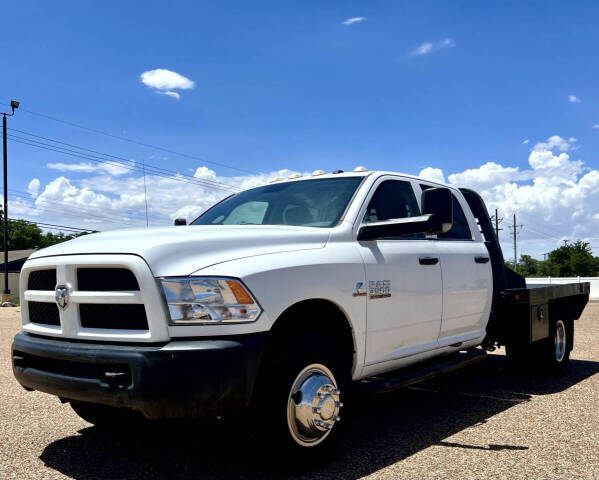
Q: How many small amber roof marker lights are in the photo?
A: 5